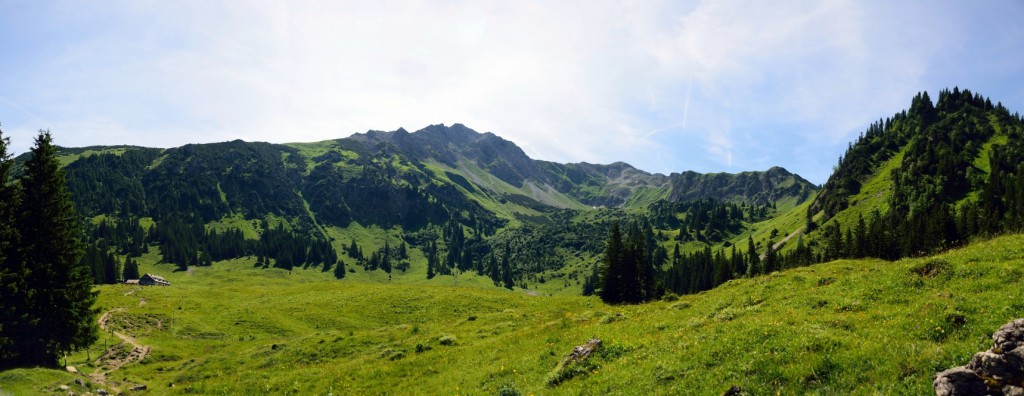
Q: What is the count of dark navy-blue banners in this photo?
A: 0